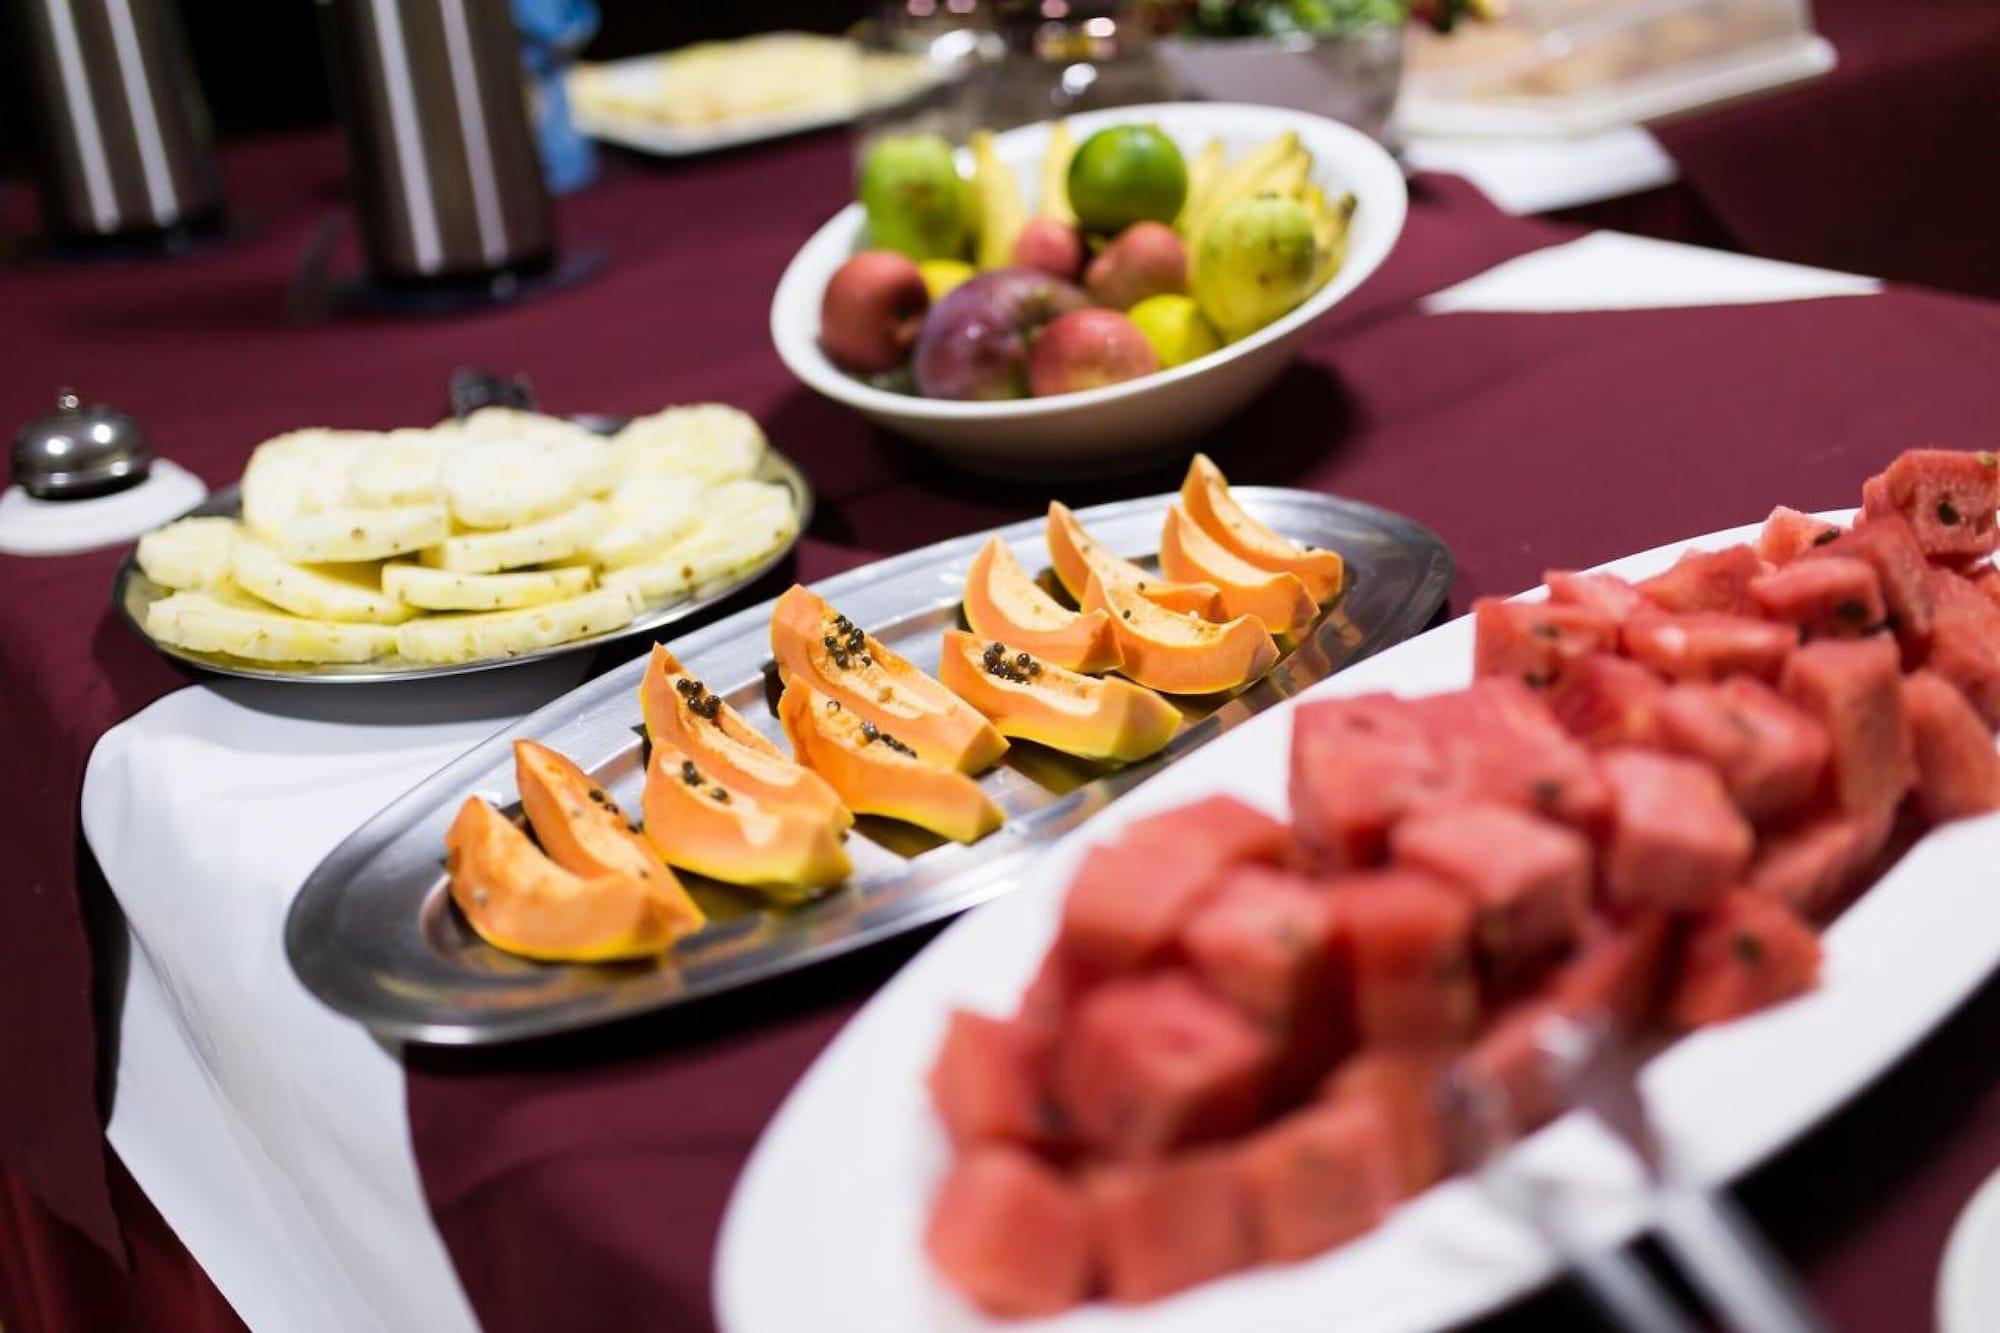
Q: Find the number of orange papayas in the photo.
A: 12